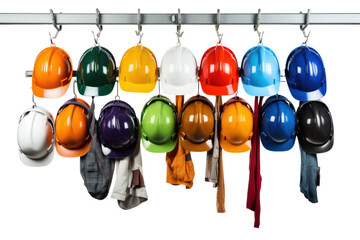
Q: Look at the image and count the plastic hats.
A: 15